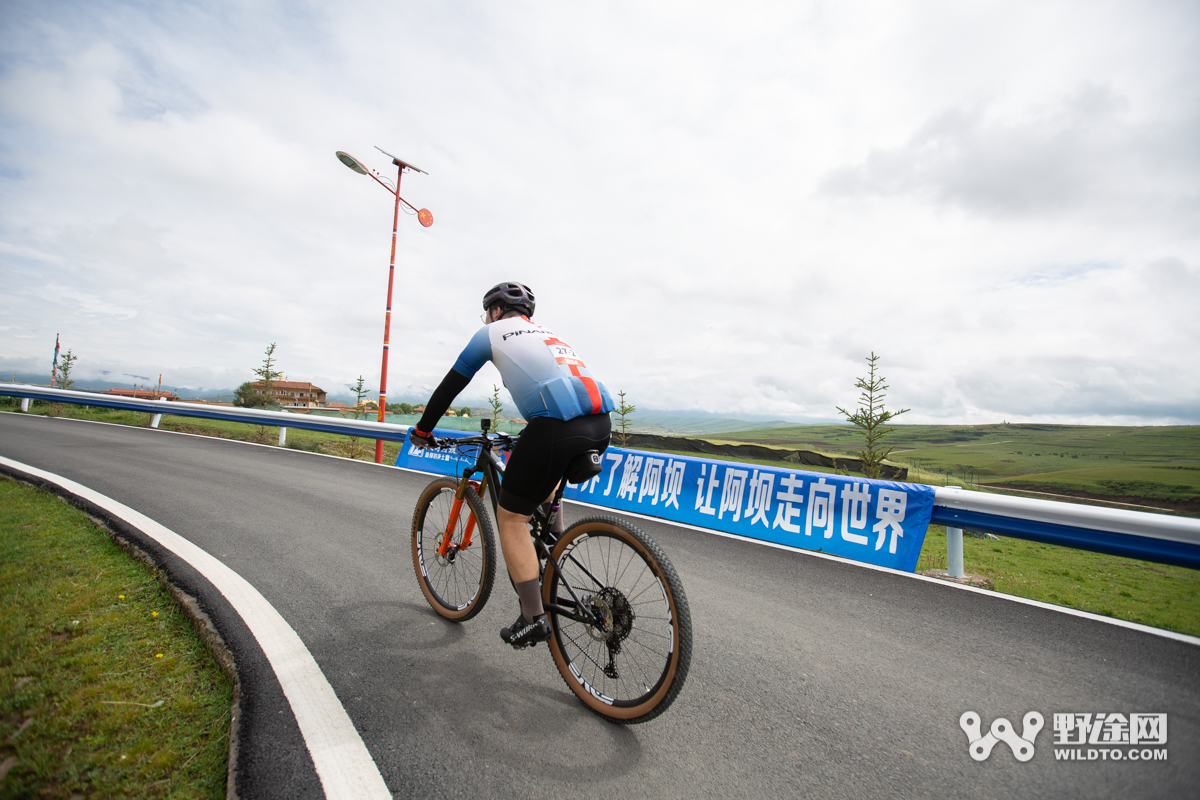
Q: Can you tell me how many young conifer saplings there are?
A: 6